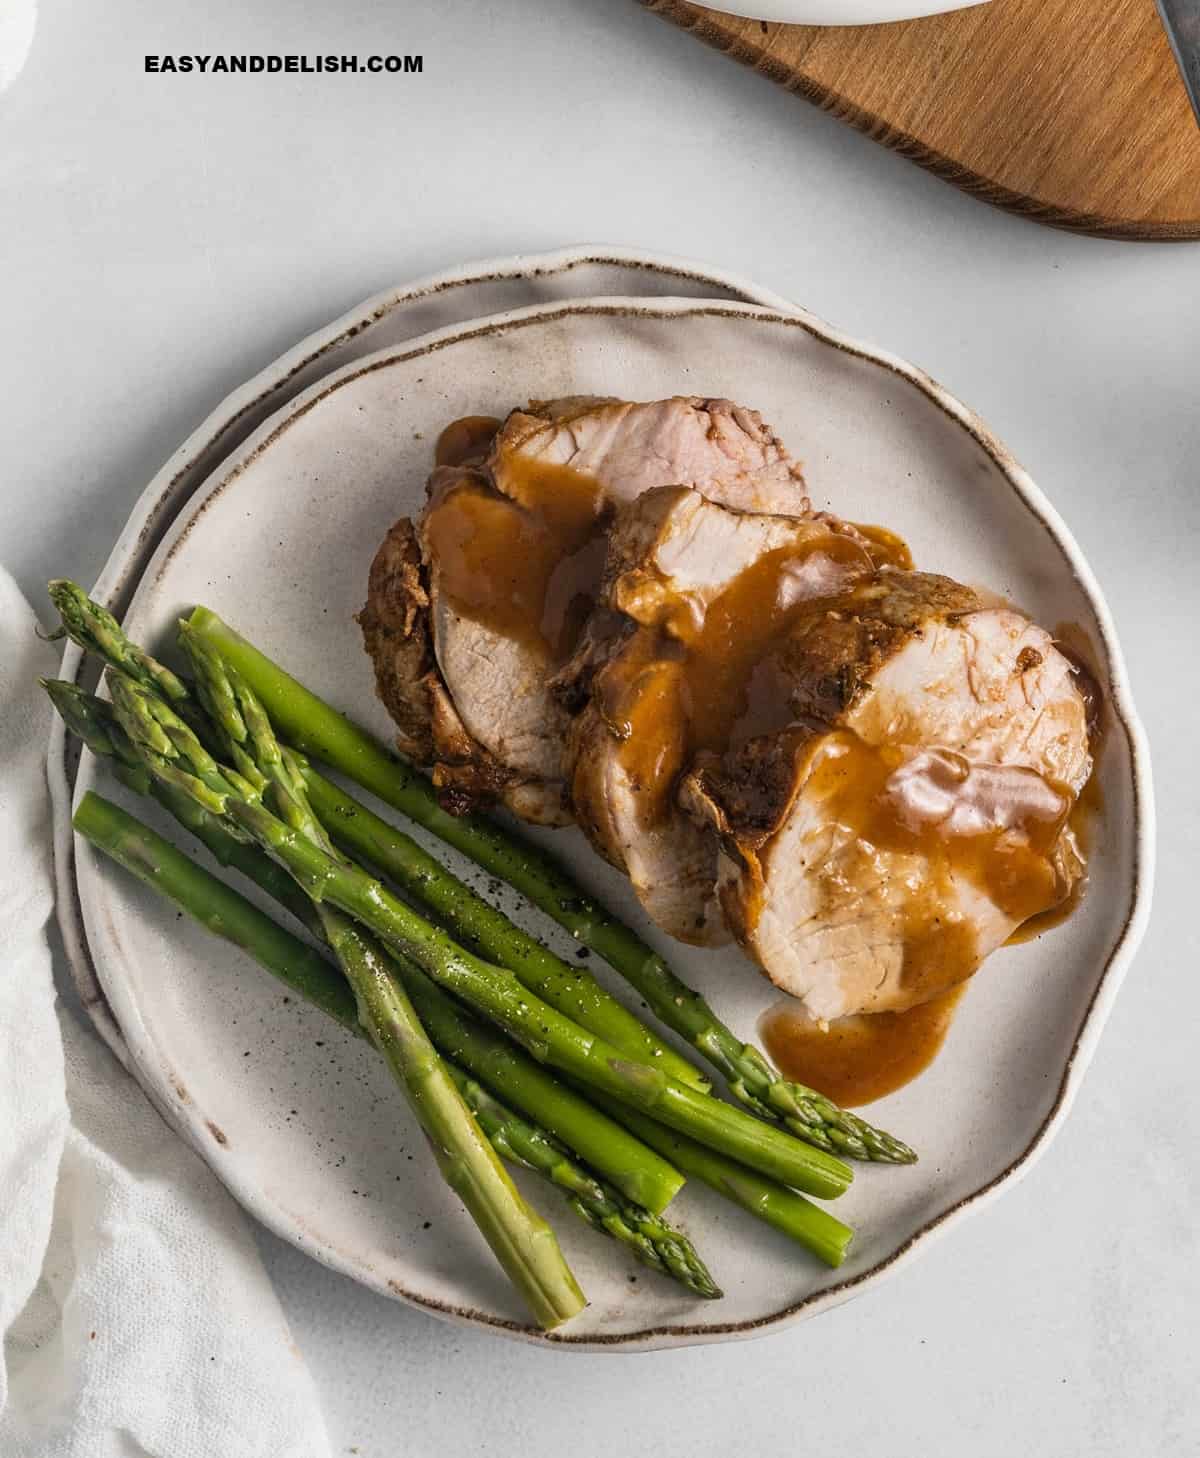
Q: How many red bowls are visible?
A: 0